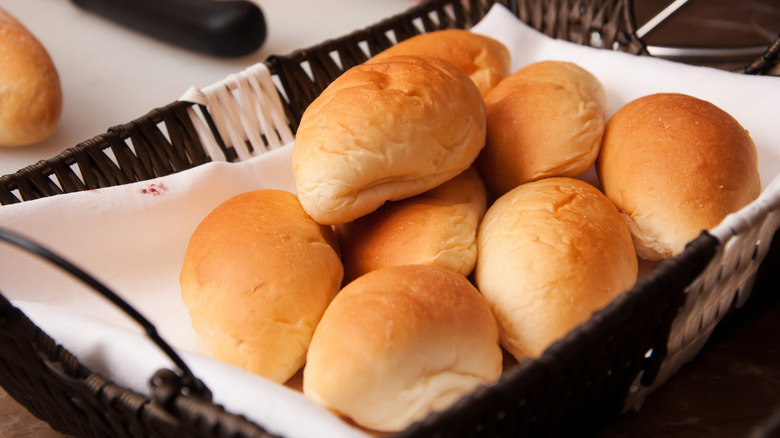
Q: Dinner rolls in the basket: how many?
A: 8